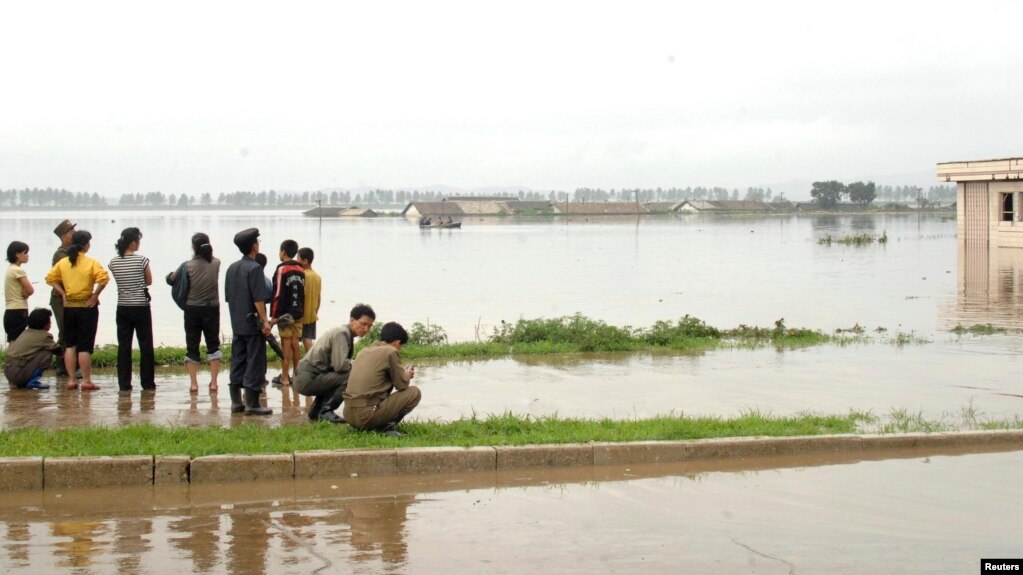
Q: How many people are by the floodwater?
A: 12